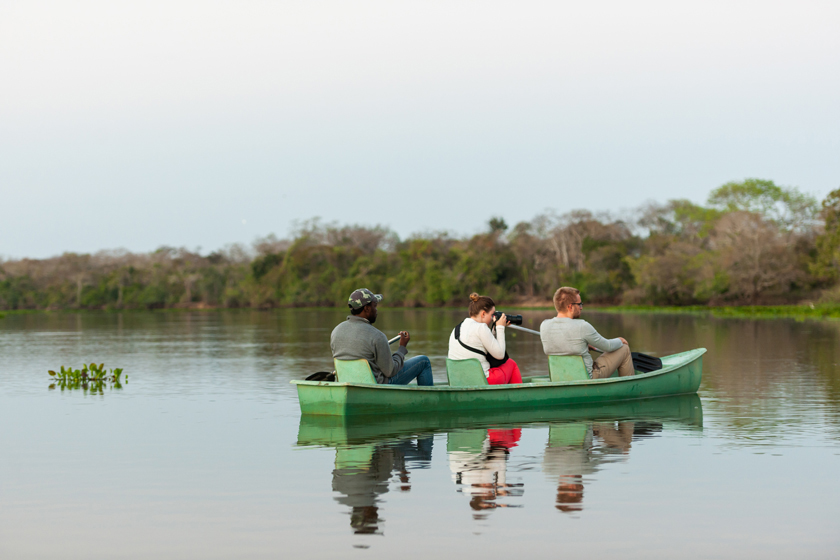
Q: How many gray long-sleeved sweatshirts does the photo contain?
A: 2